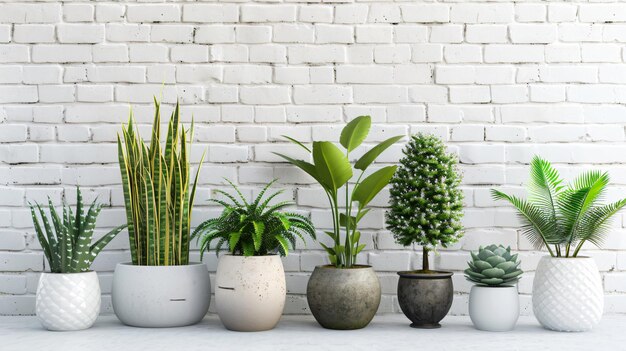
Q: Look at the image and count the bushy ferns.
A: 1